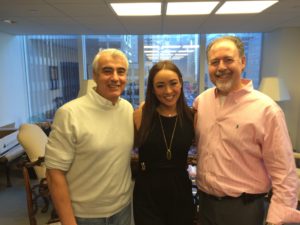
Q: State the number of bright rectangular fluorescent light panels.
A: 3